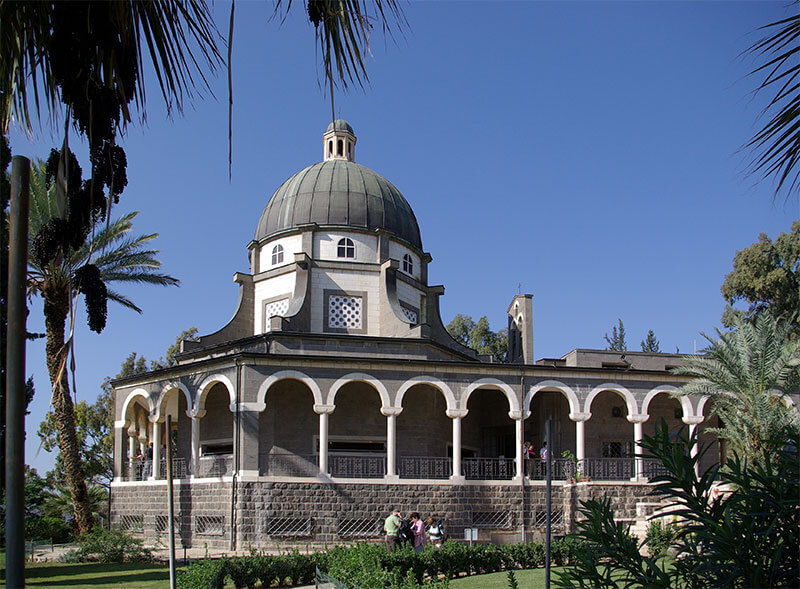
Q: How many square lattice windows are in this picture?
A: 3